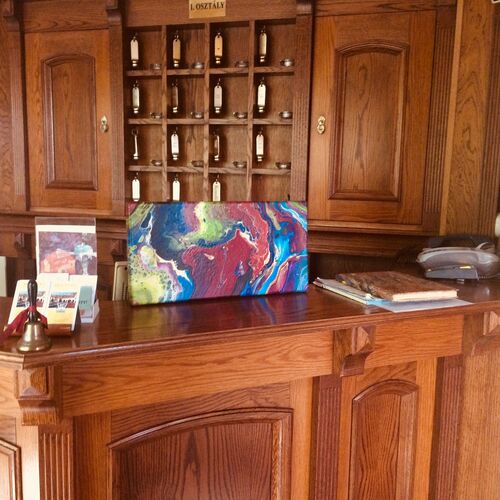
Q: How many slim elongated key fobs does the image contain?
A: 15